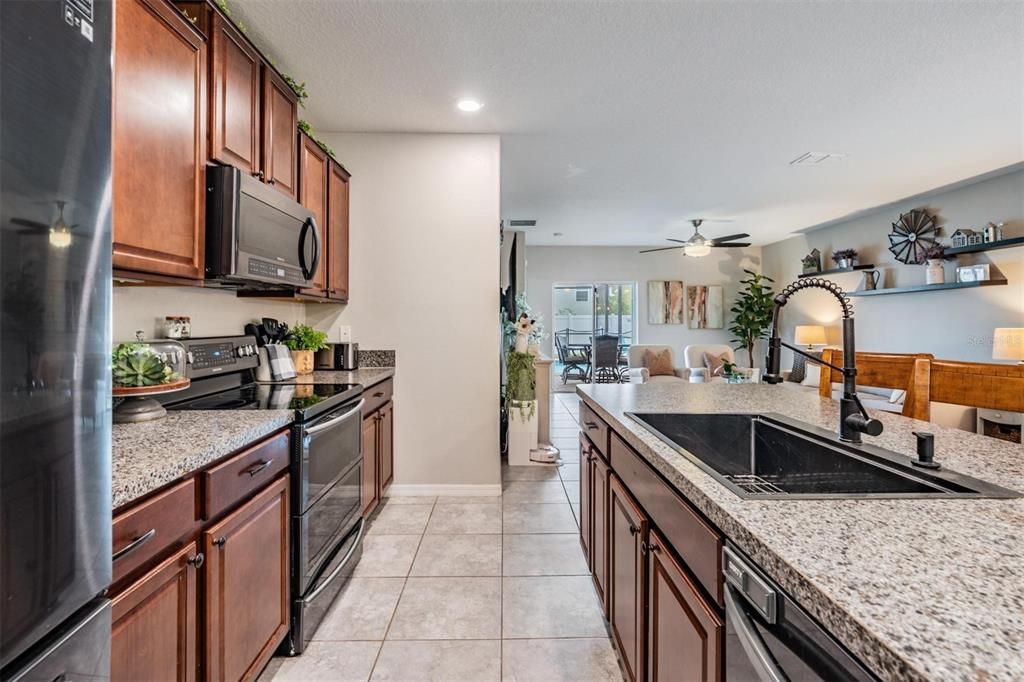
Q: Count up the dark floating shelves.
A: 3